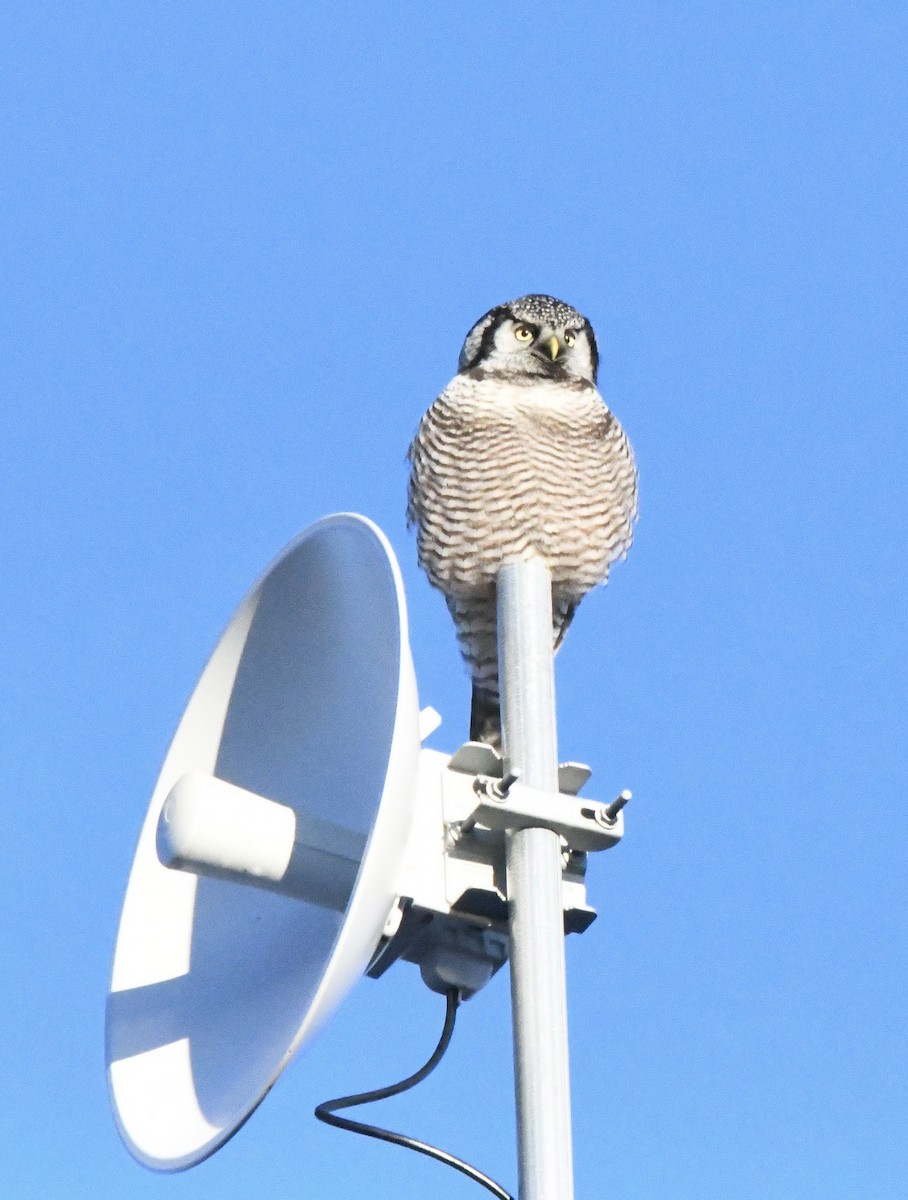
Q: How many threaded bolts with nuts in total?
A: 2